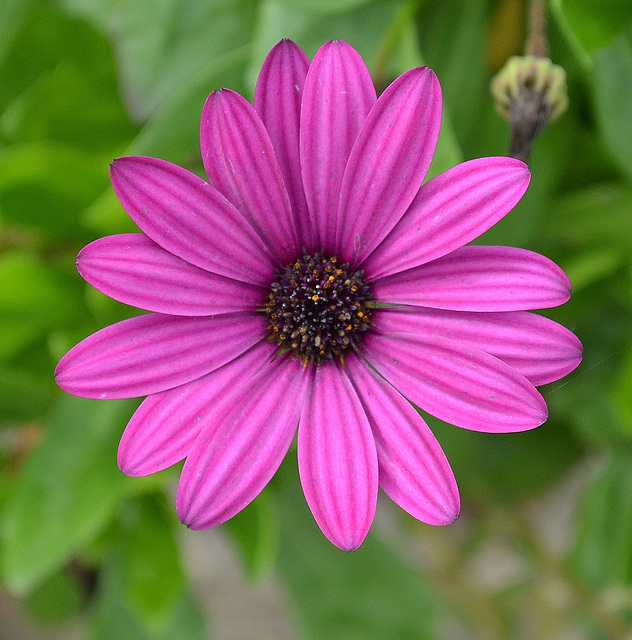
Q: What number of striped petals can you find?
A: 15